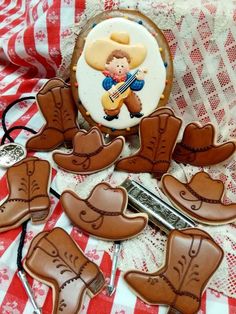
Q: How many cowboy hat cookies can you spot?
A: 4